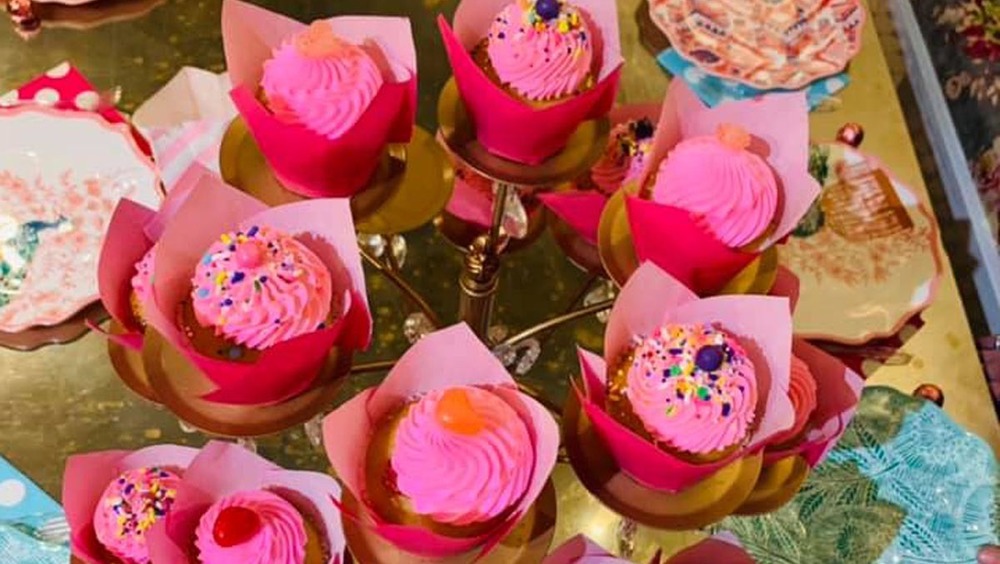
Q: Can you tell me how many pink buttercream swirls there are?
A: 11